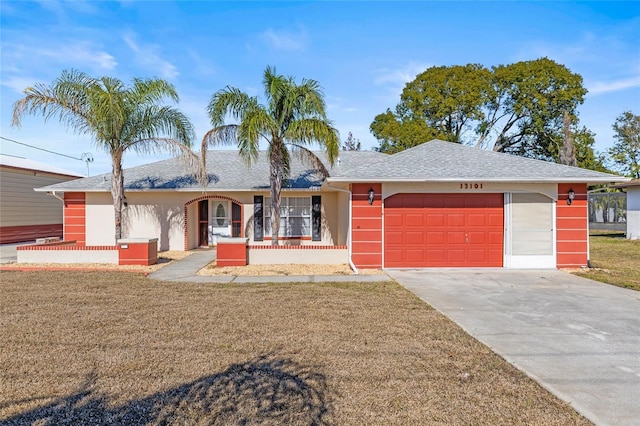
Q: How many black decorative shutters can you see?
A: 2